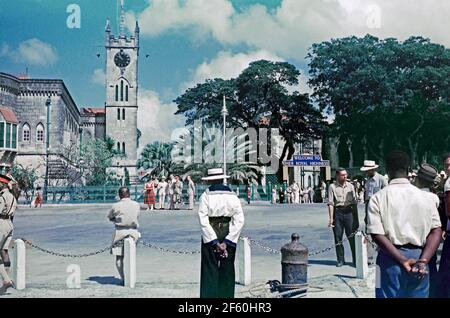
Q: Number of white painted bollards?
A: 4